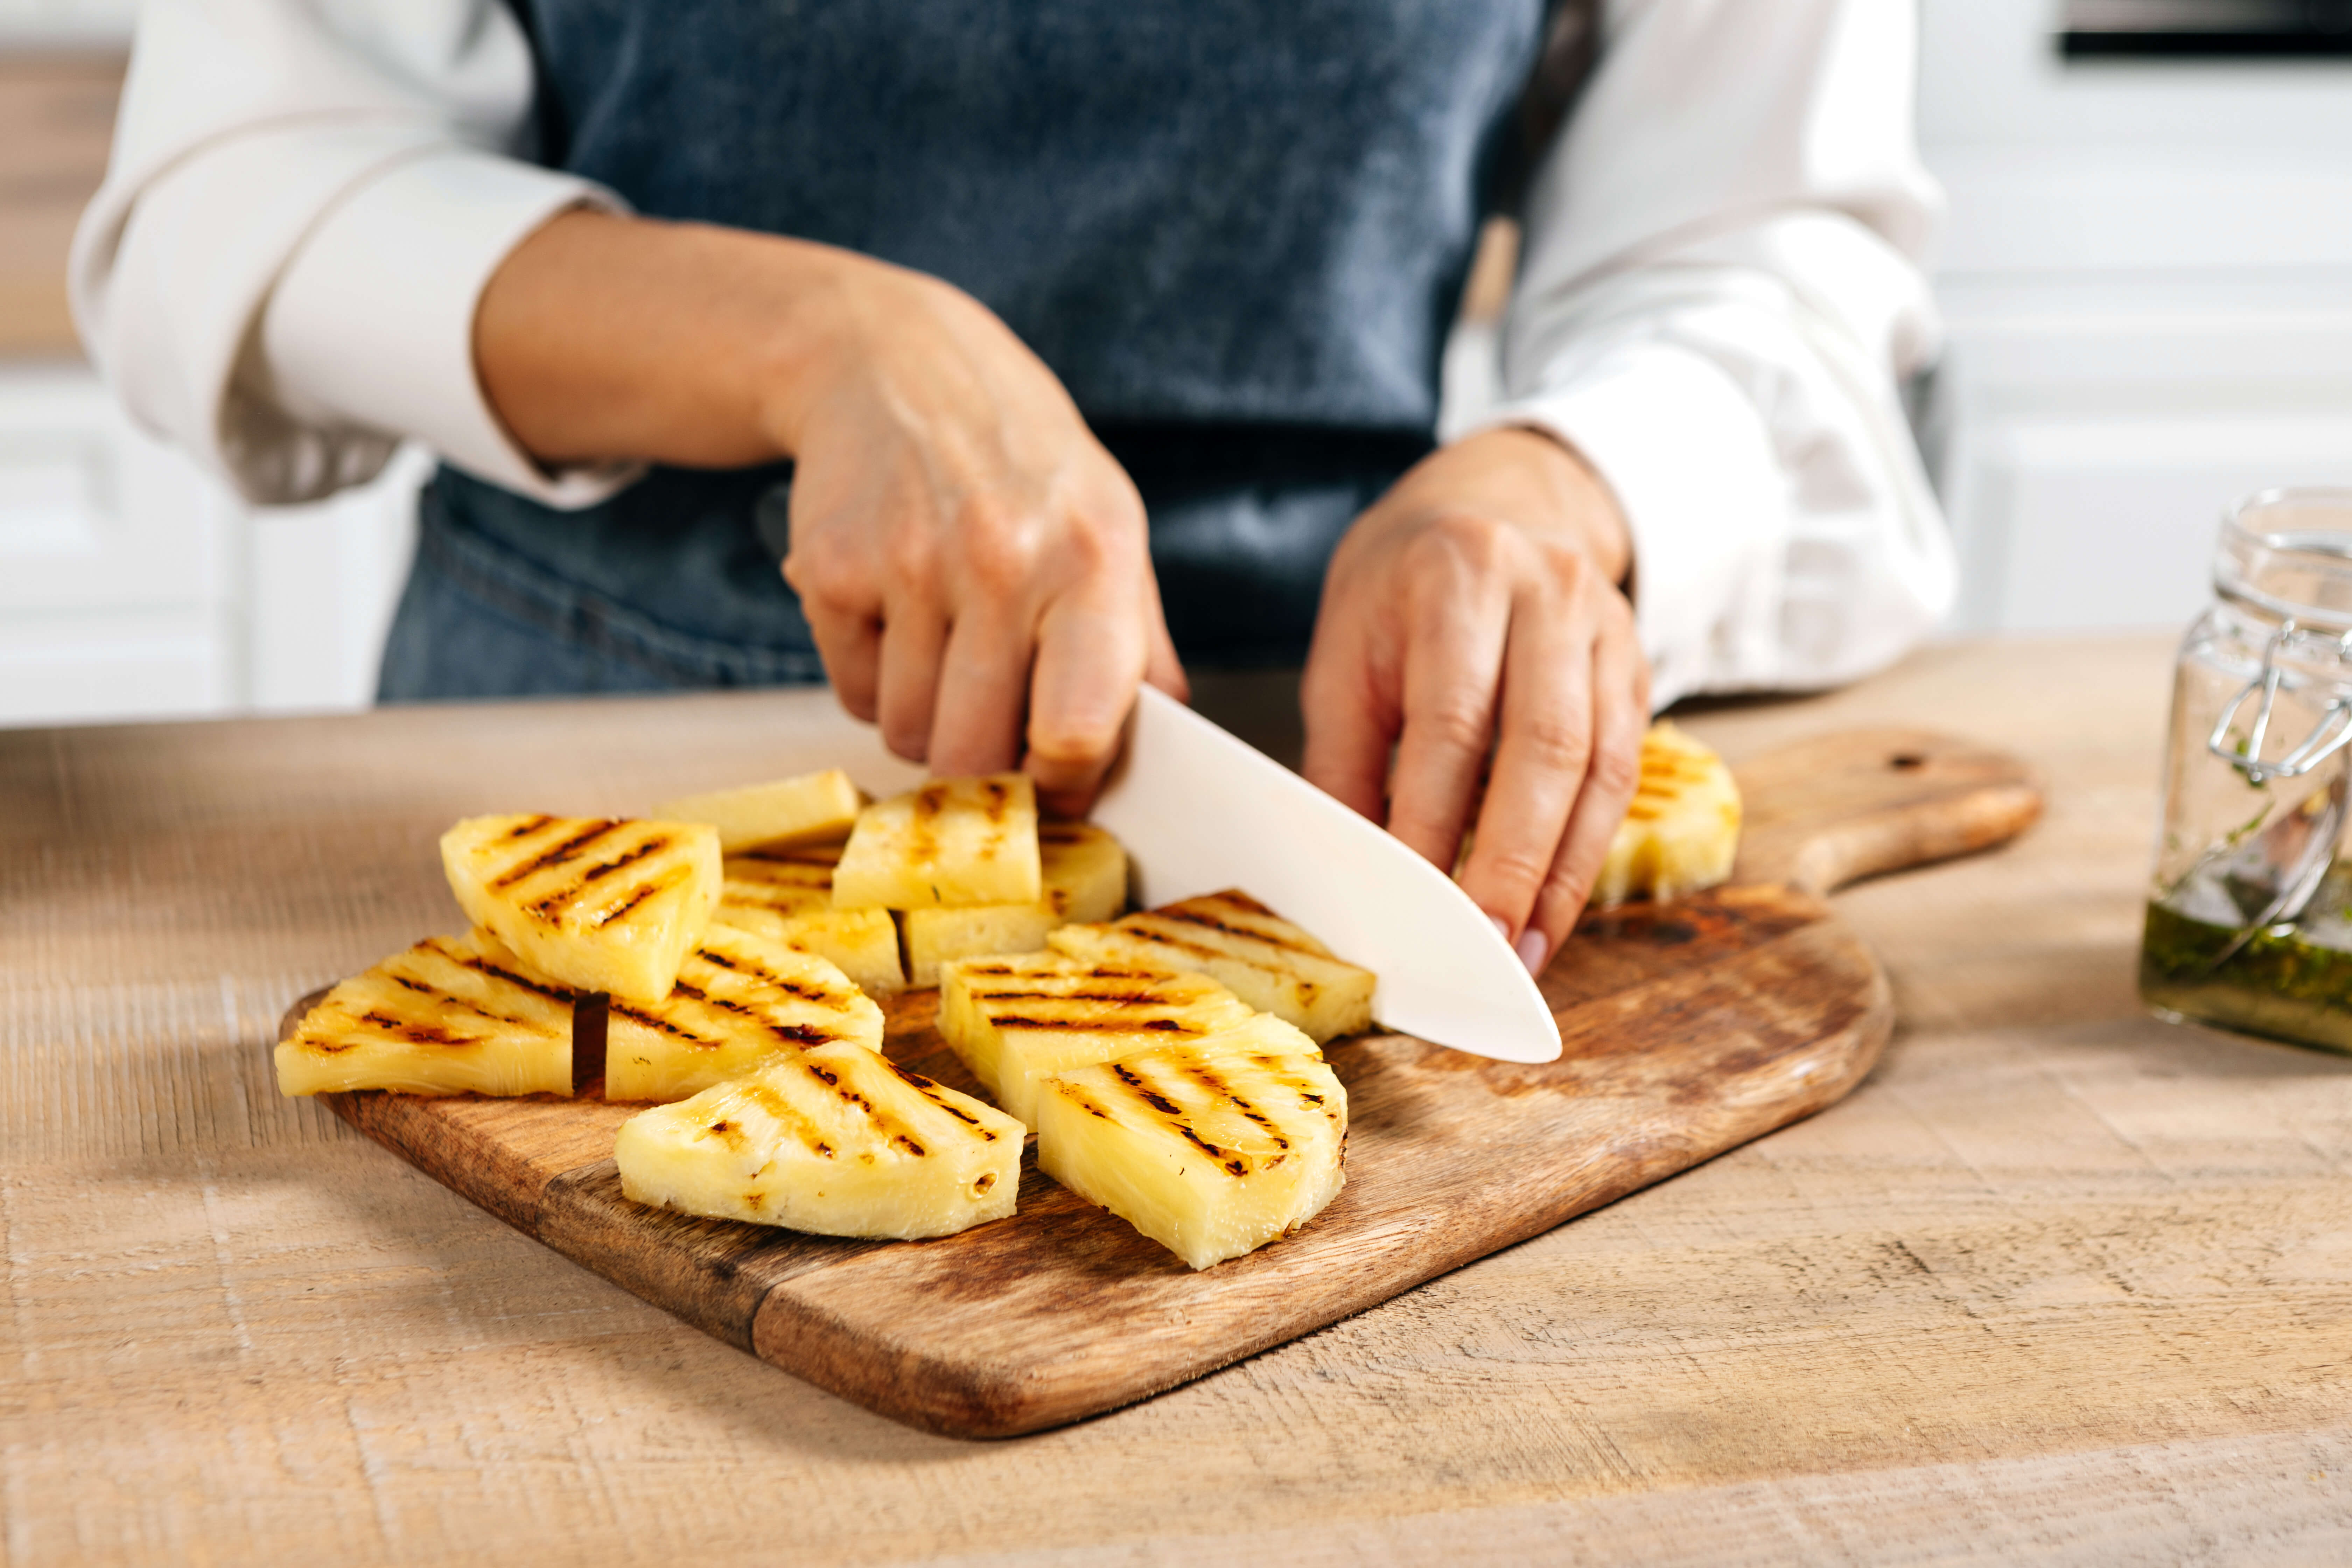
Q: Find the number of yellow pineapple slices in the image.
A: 12